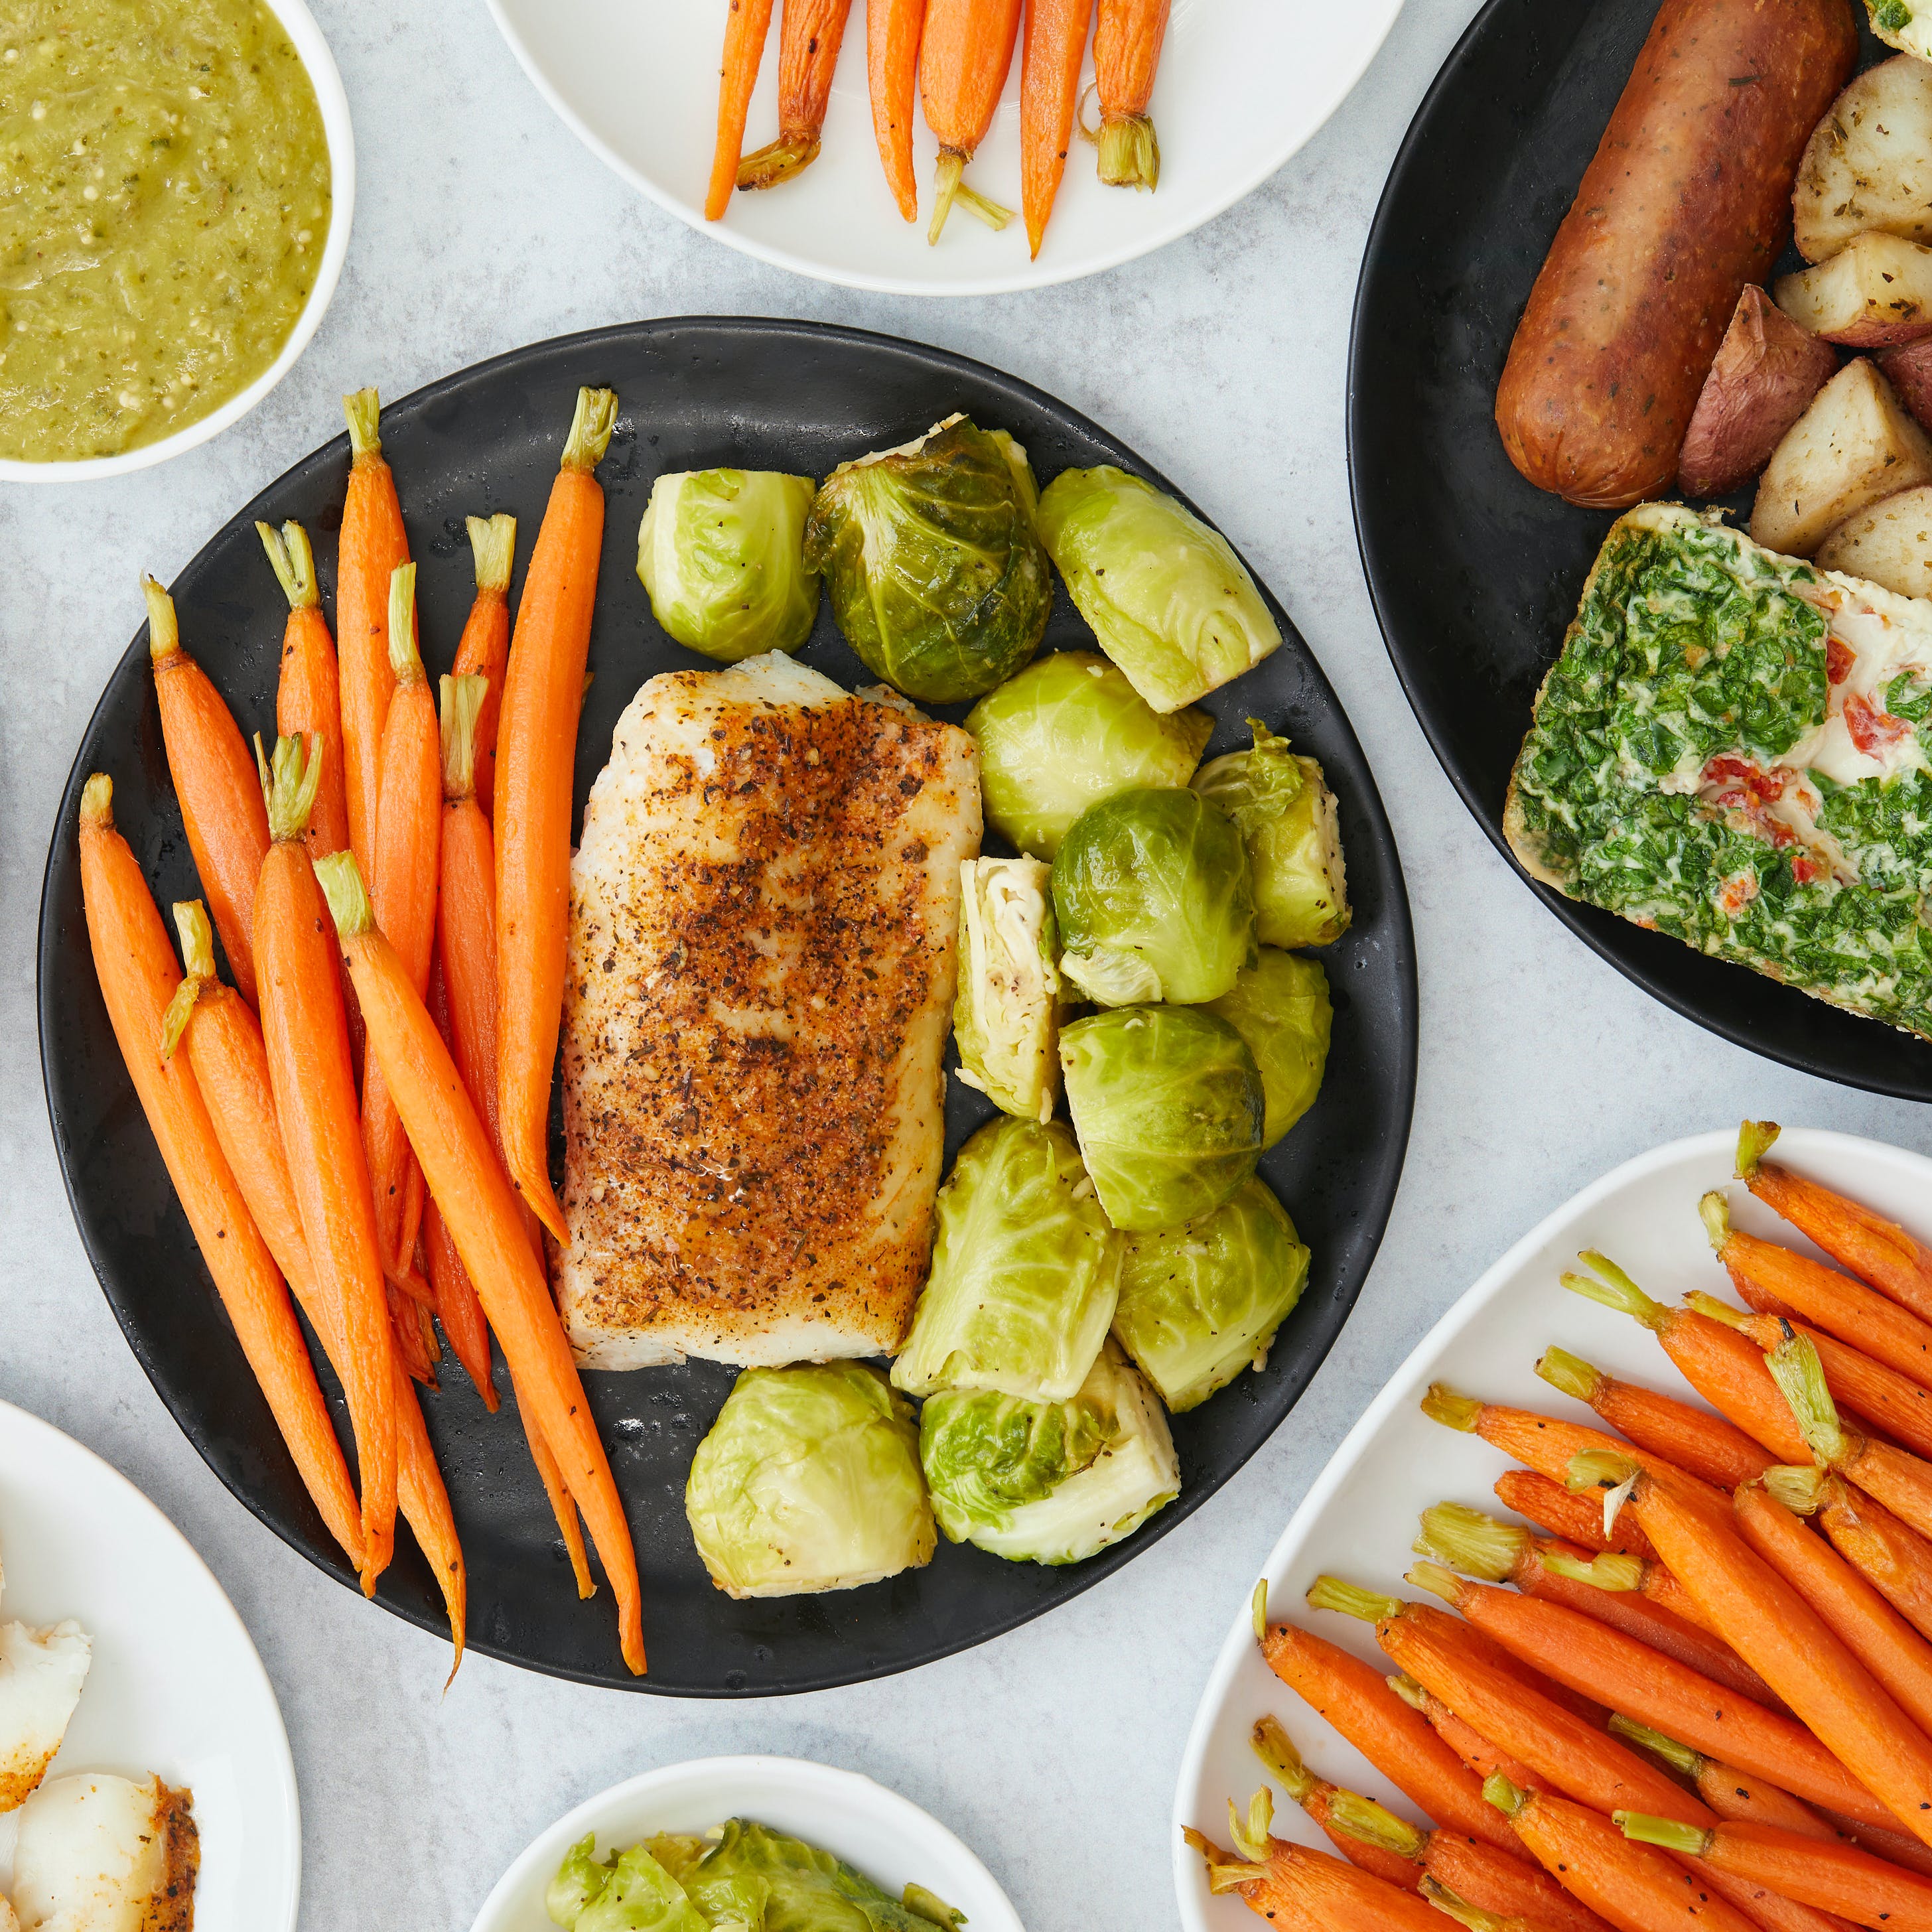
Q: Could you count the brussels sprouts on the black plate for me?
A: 13